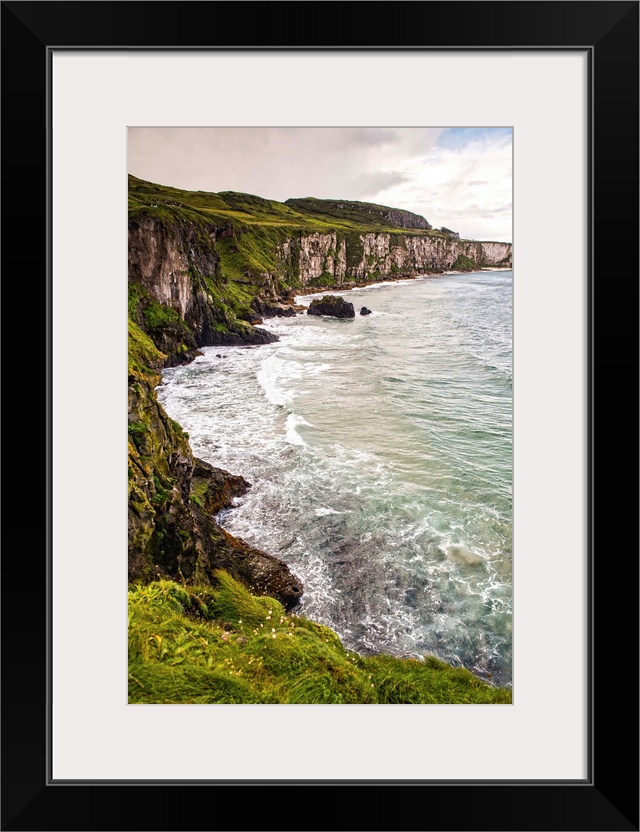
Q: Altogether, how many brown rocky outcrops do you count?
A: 2